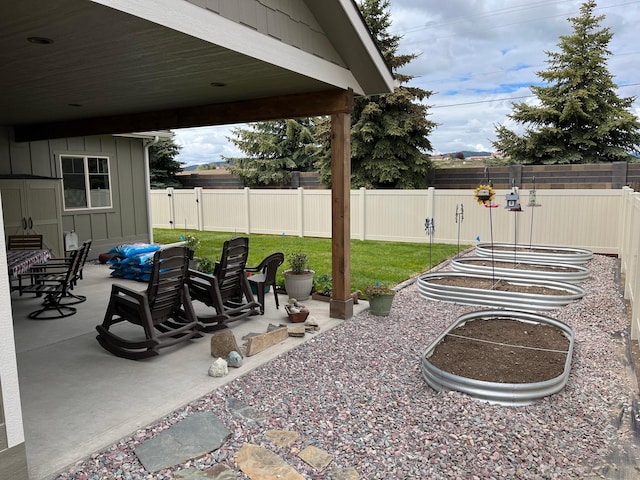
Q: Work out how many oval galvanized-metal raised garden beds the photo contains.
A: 4